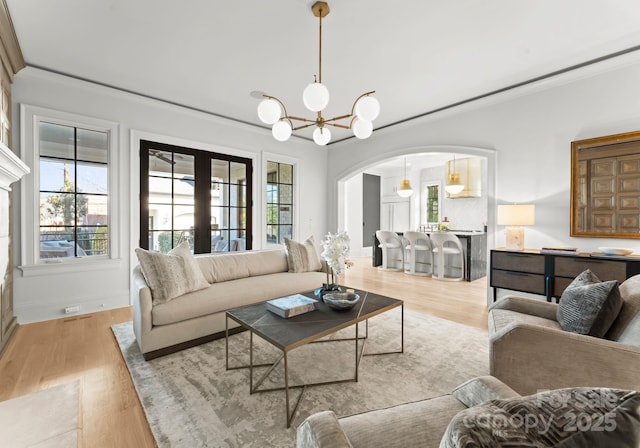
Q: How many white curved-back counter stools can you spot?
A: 3